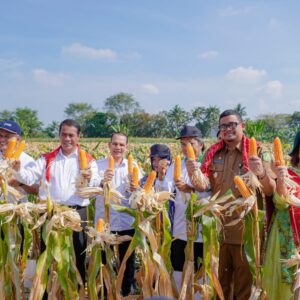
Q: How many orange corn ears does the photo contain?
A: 13